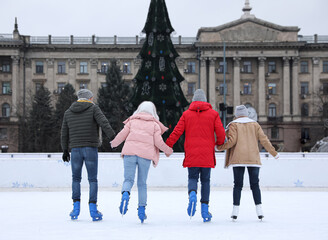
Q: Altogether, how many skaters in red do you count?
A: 1